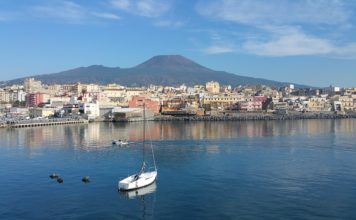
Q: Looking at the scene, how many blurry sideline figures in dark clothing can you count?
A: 0